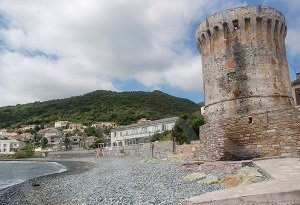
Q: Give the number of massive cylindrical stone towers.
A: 1